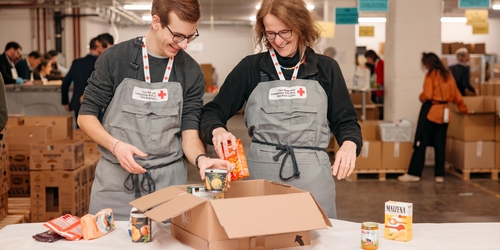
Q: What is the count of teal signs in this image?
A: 3